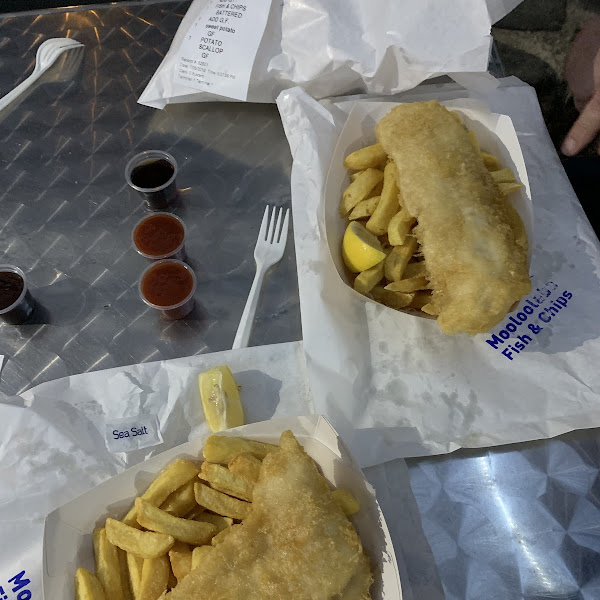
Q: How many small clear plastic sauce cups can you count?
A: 4